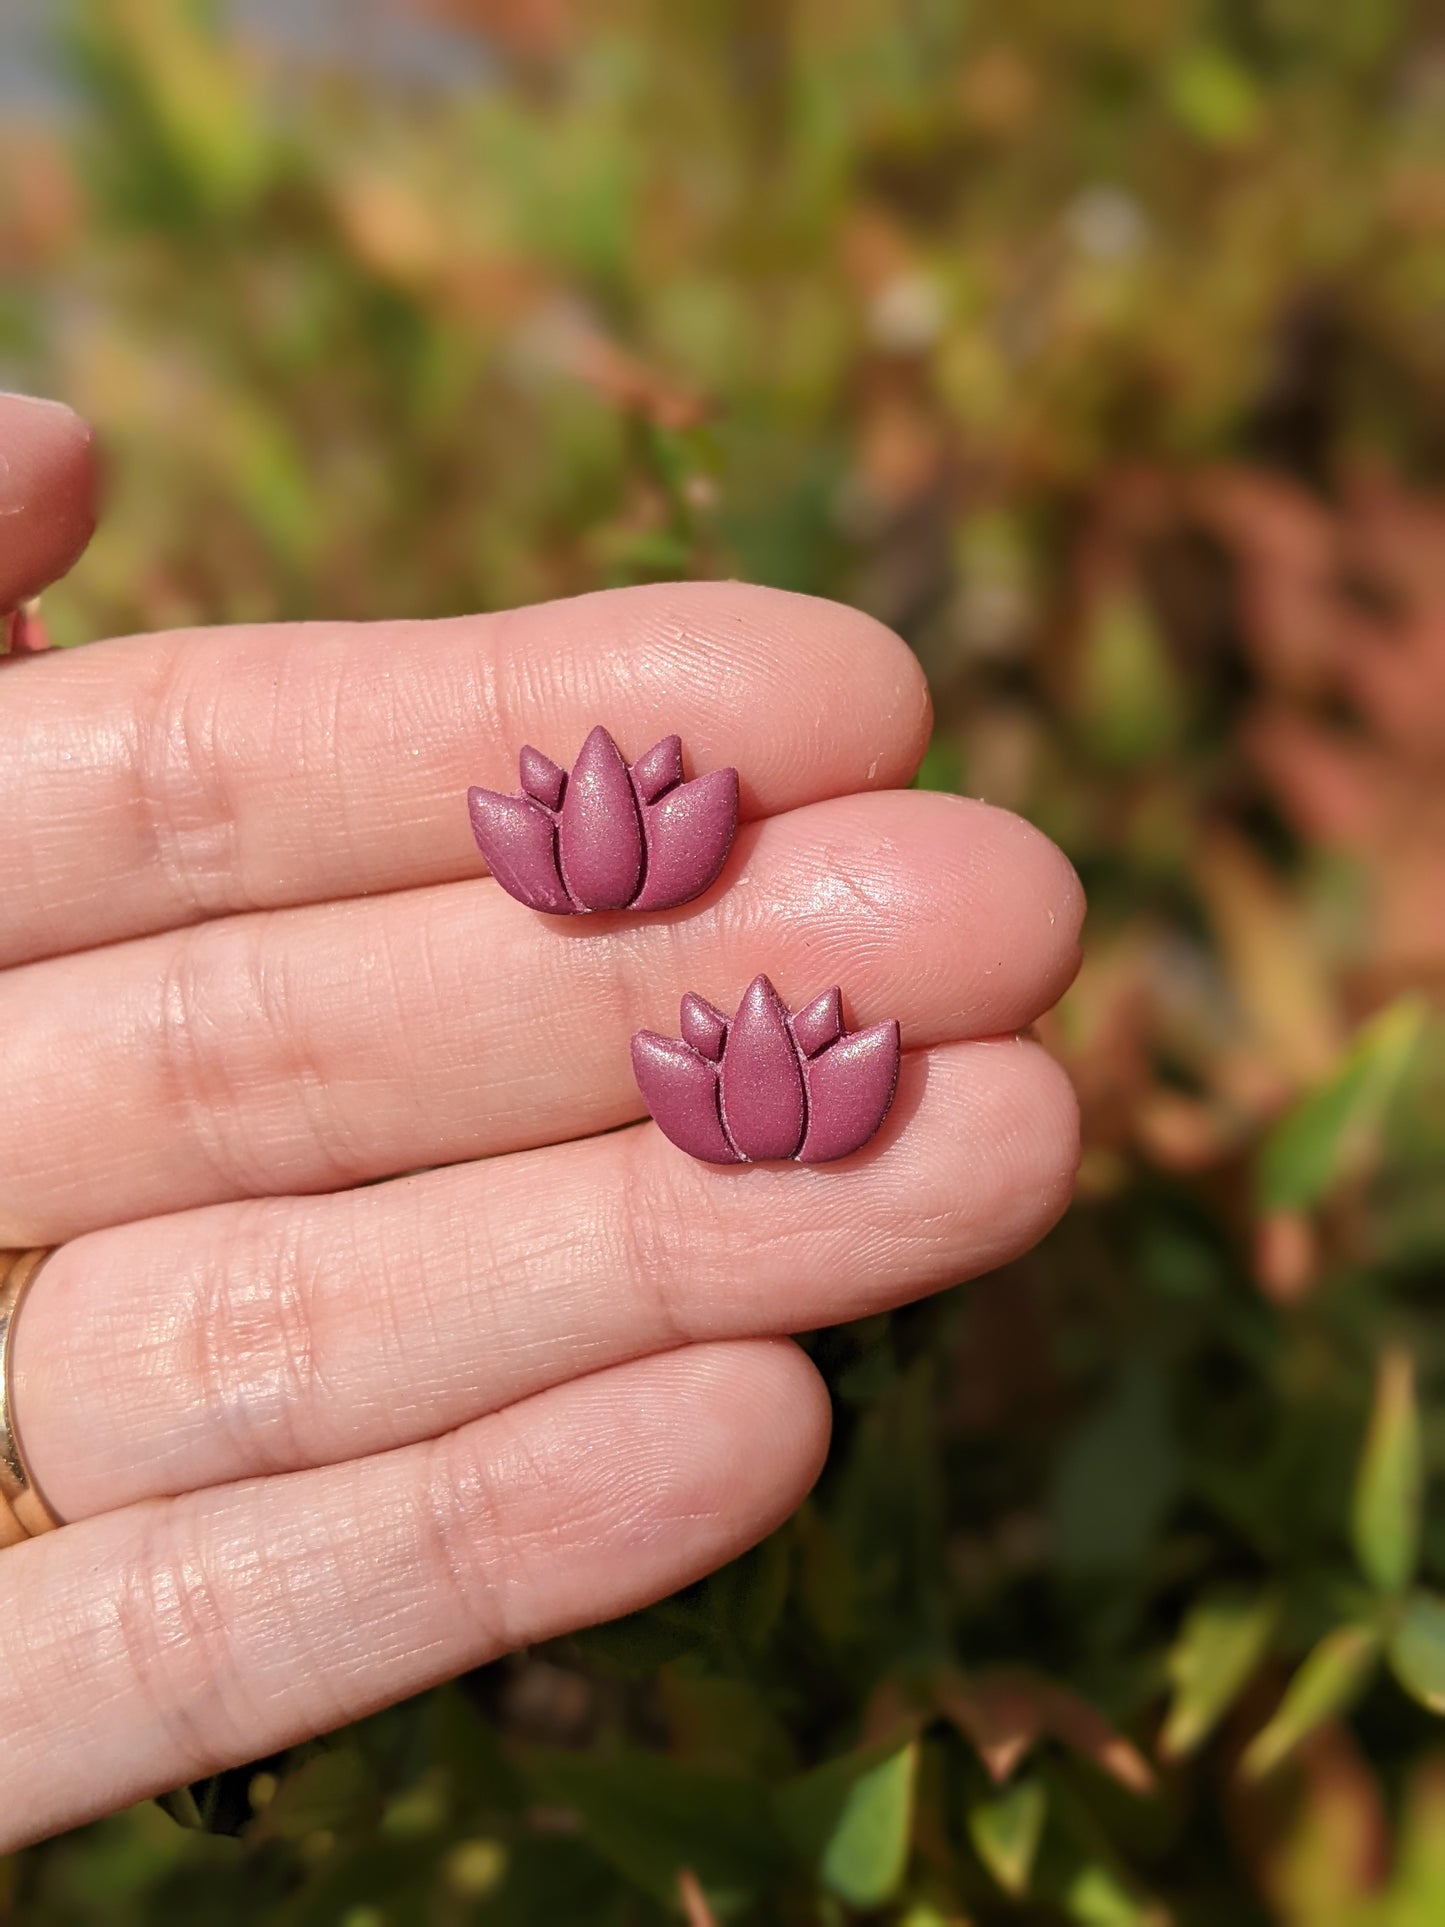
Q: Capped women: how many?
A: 0